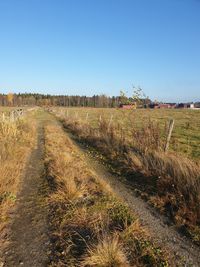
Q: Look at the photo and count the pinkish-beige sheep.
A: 0